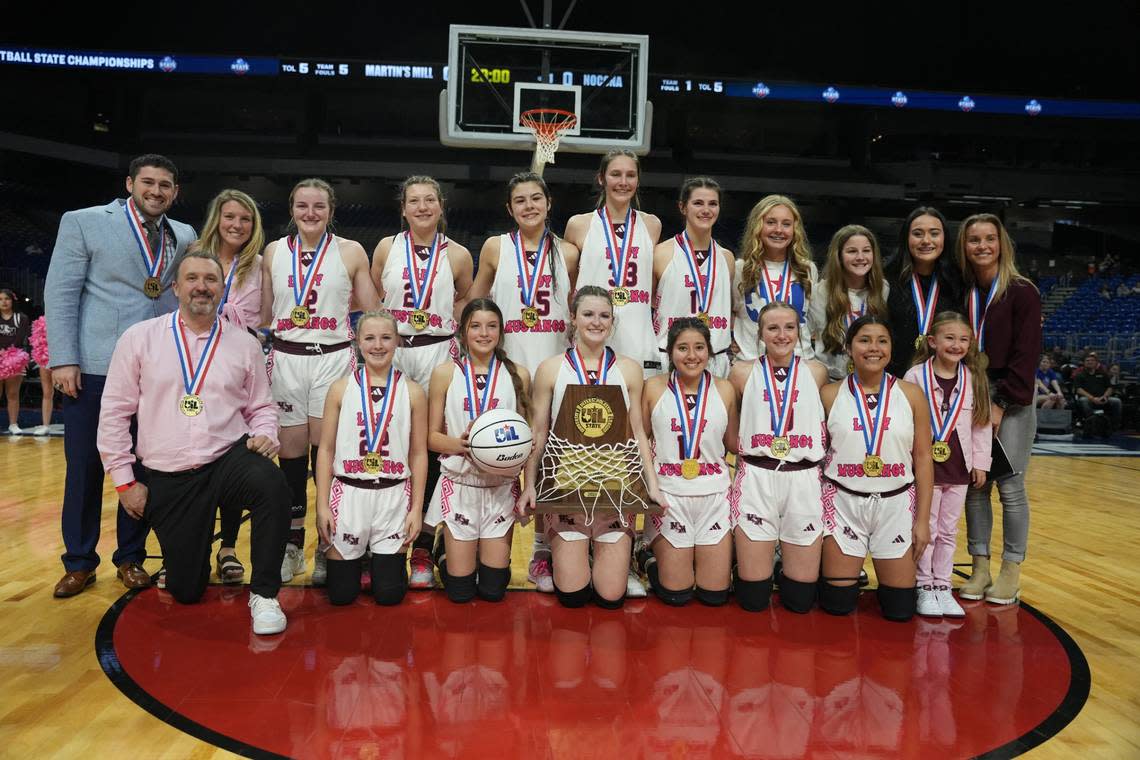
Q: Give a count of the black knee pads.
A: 12